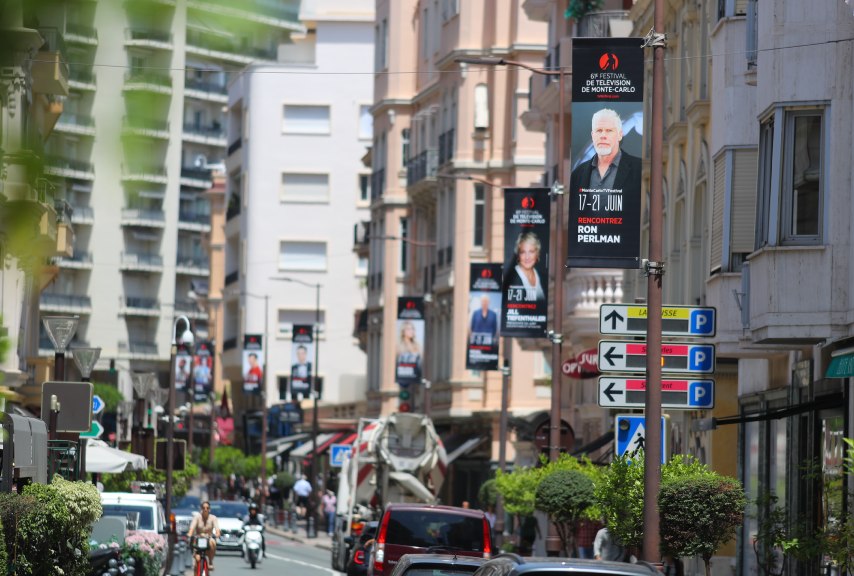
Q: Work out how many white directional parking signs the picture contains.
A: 3